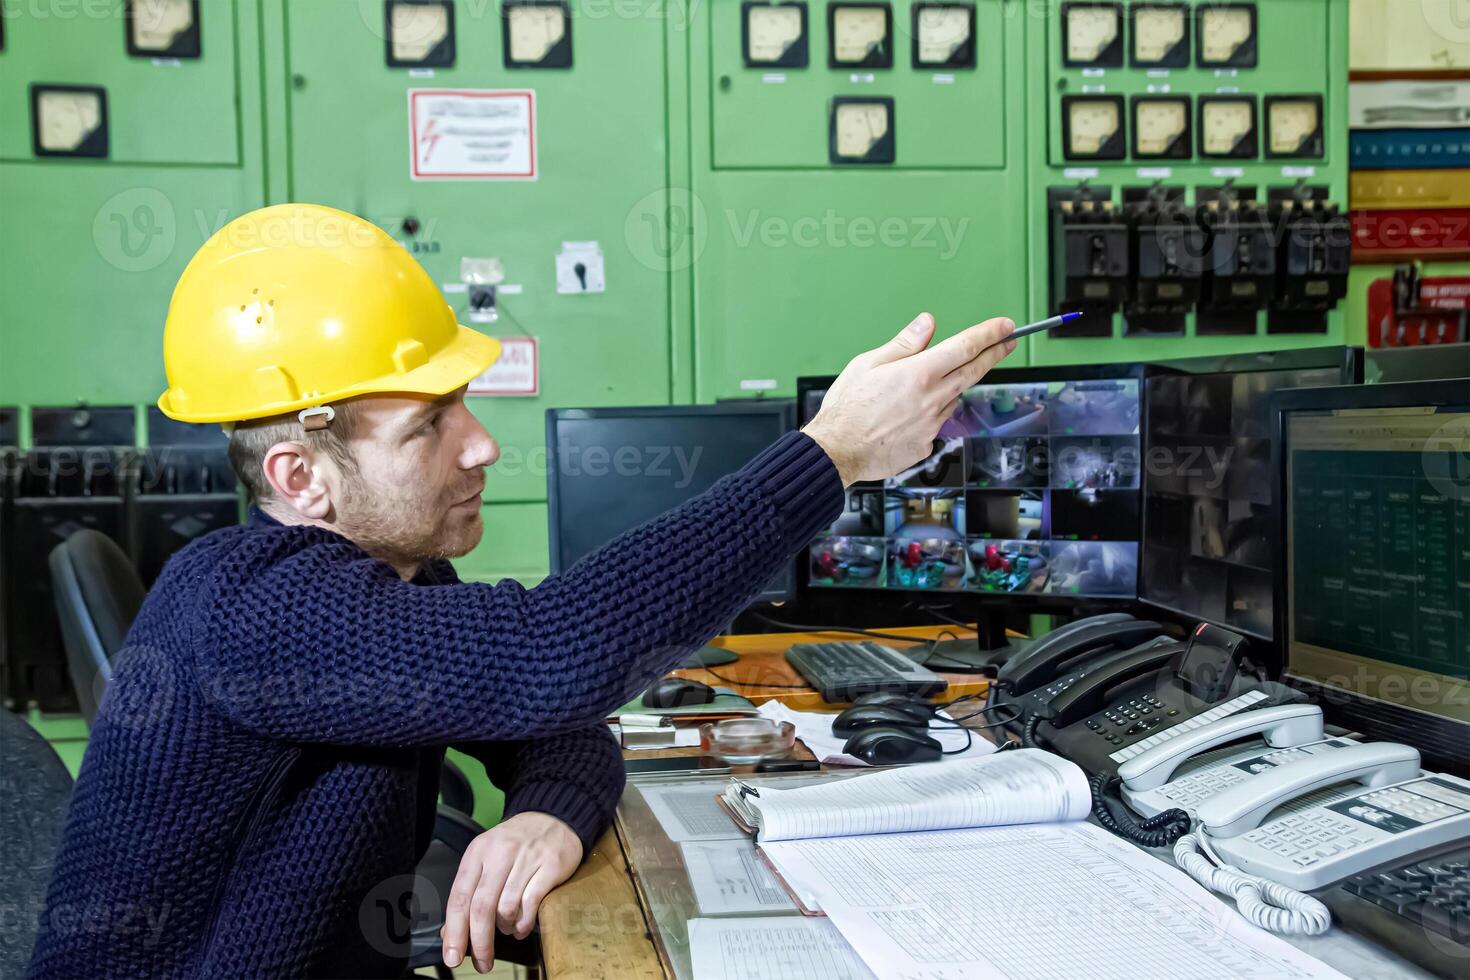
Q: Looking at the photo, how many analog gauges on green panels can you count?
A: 15